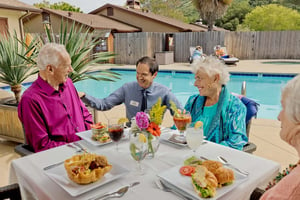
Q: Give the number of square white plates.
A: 4